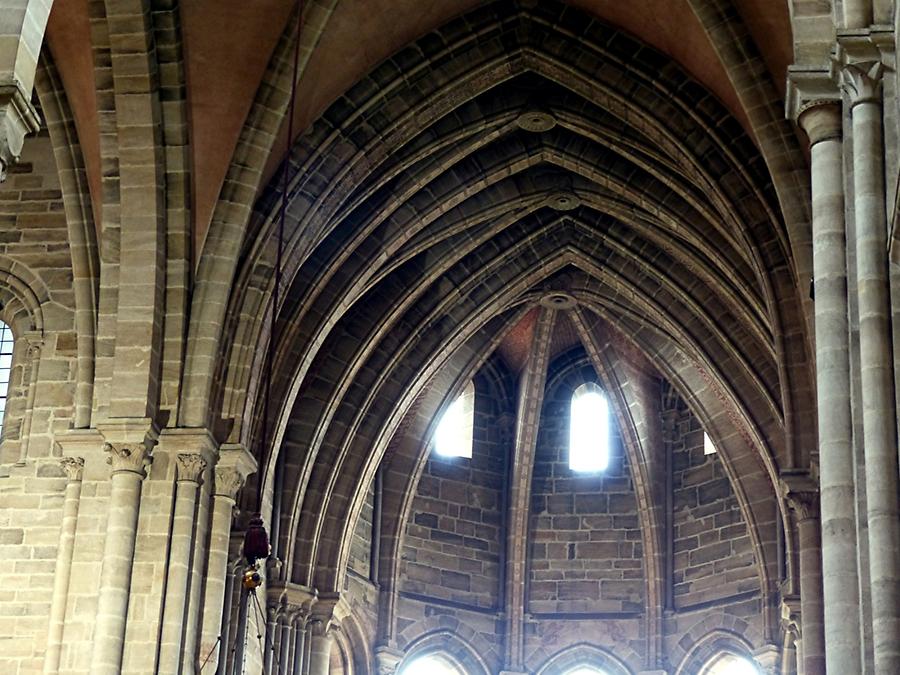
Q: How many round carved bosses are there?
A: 3